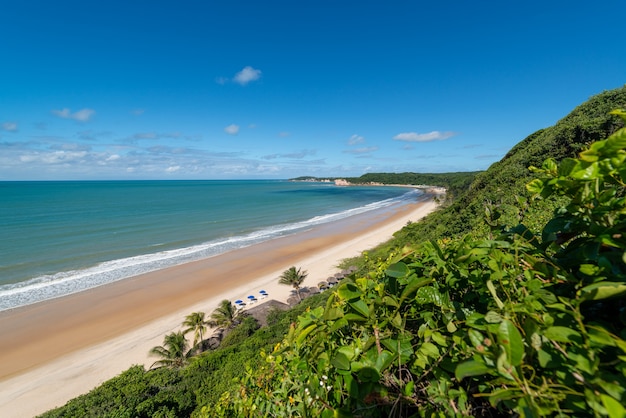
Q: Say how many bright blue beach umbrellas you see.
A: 3